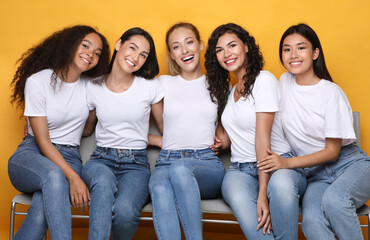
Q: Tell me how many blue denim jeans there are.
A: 5